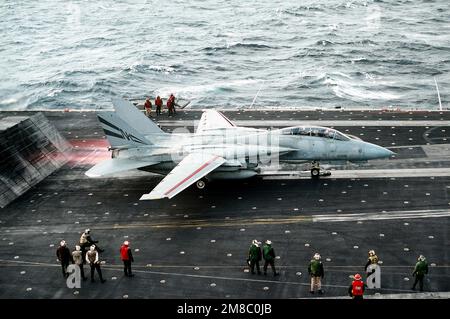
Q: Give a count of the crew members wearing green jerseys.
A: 4